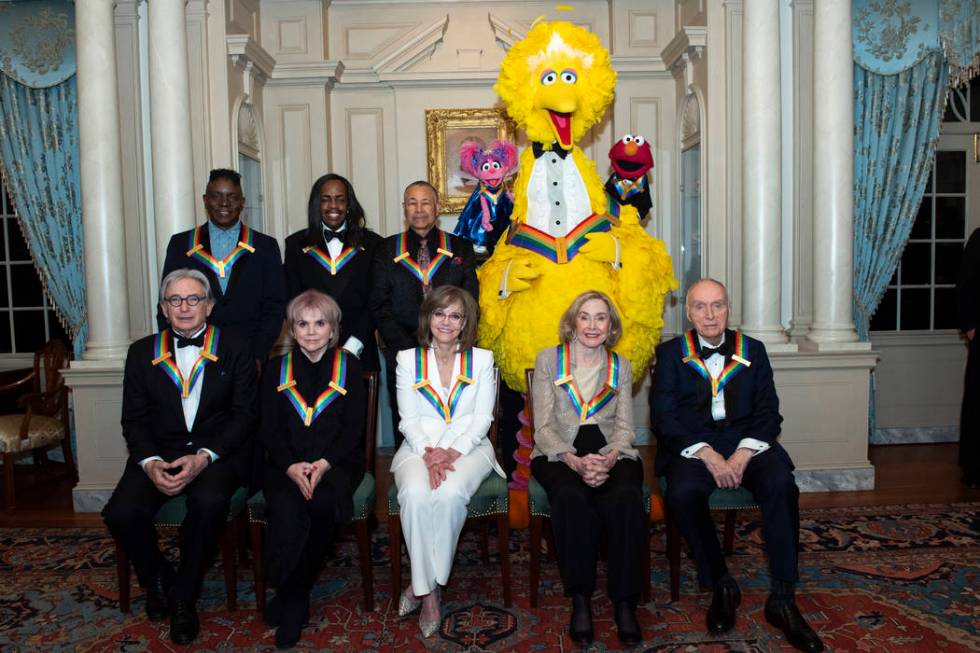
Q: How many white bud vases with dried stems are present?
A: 0